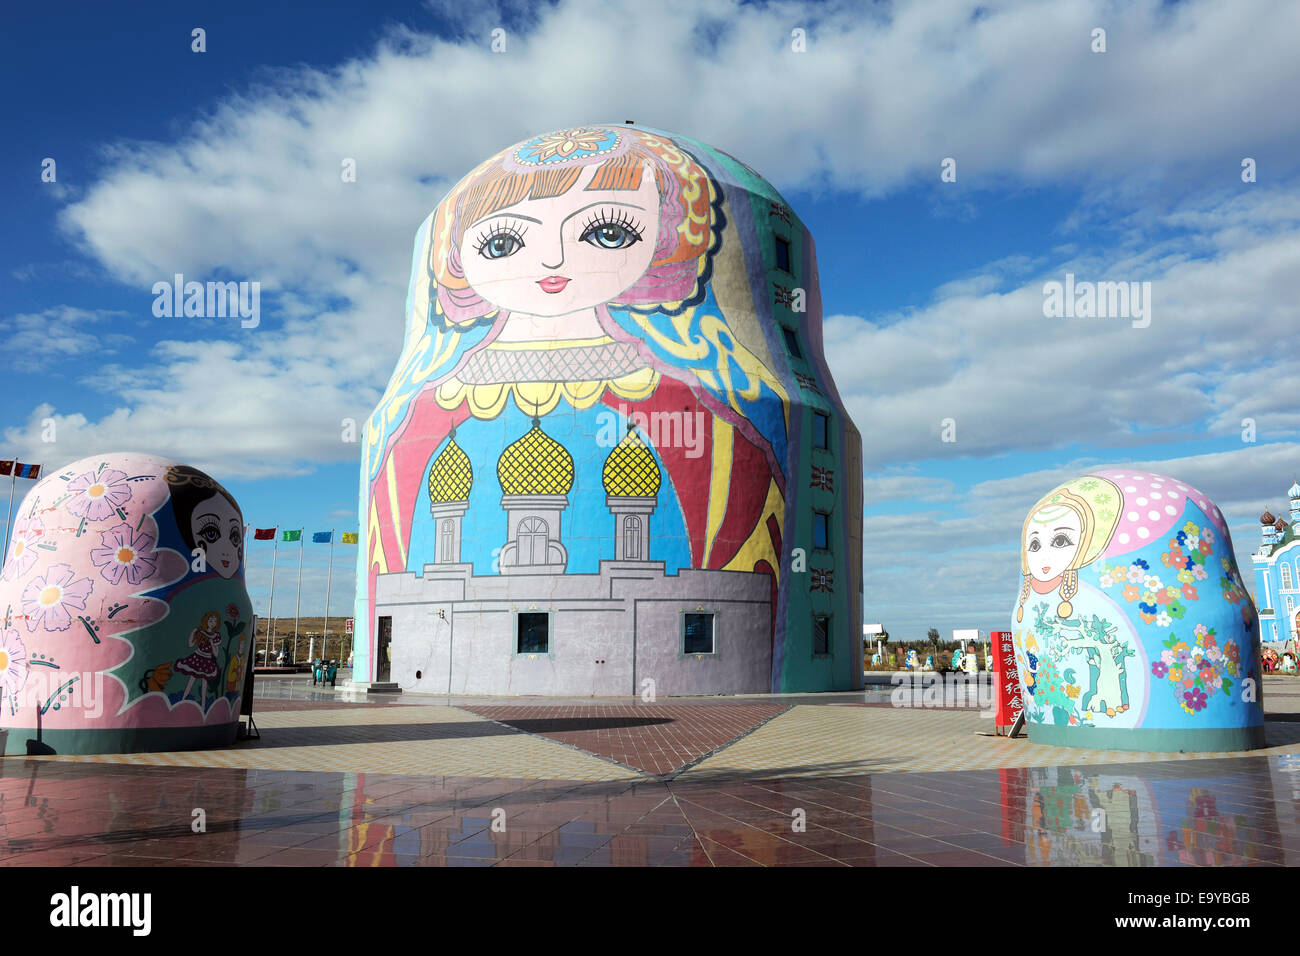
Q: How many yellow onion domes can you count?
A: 3